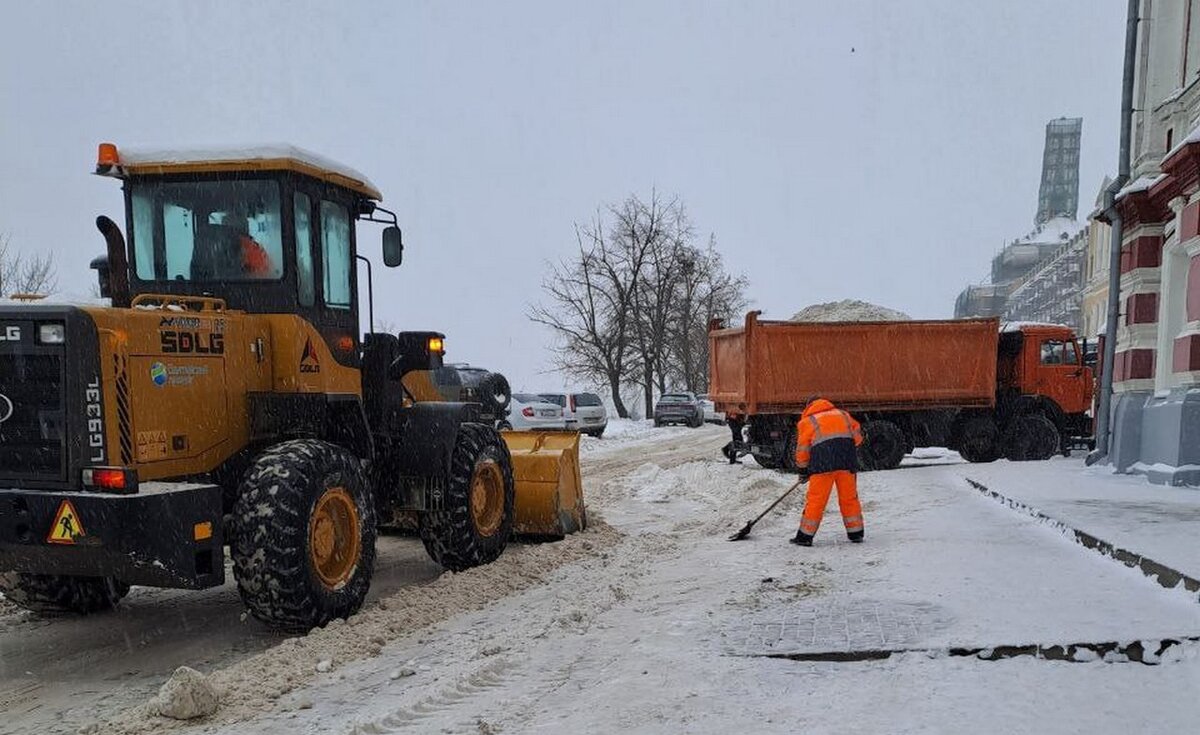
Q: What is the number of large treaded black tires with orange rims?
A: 2